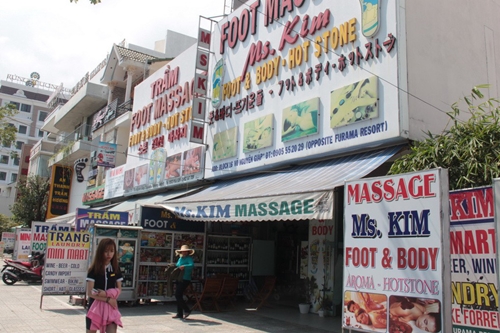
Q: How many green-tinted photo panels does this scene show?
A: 4